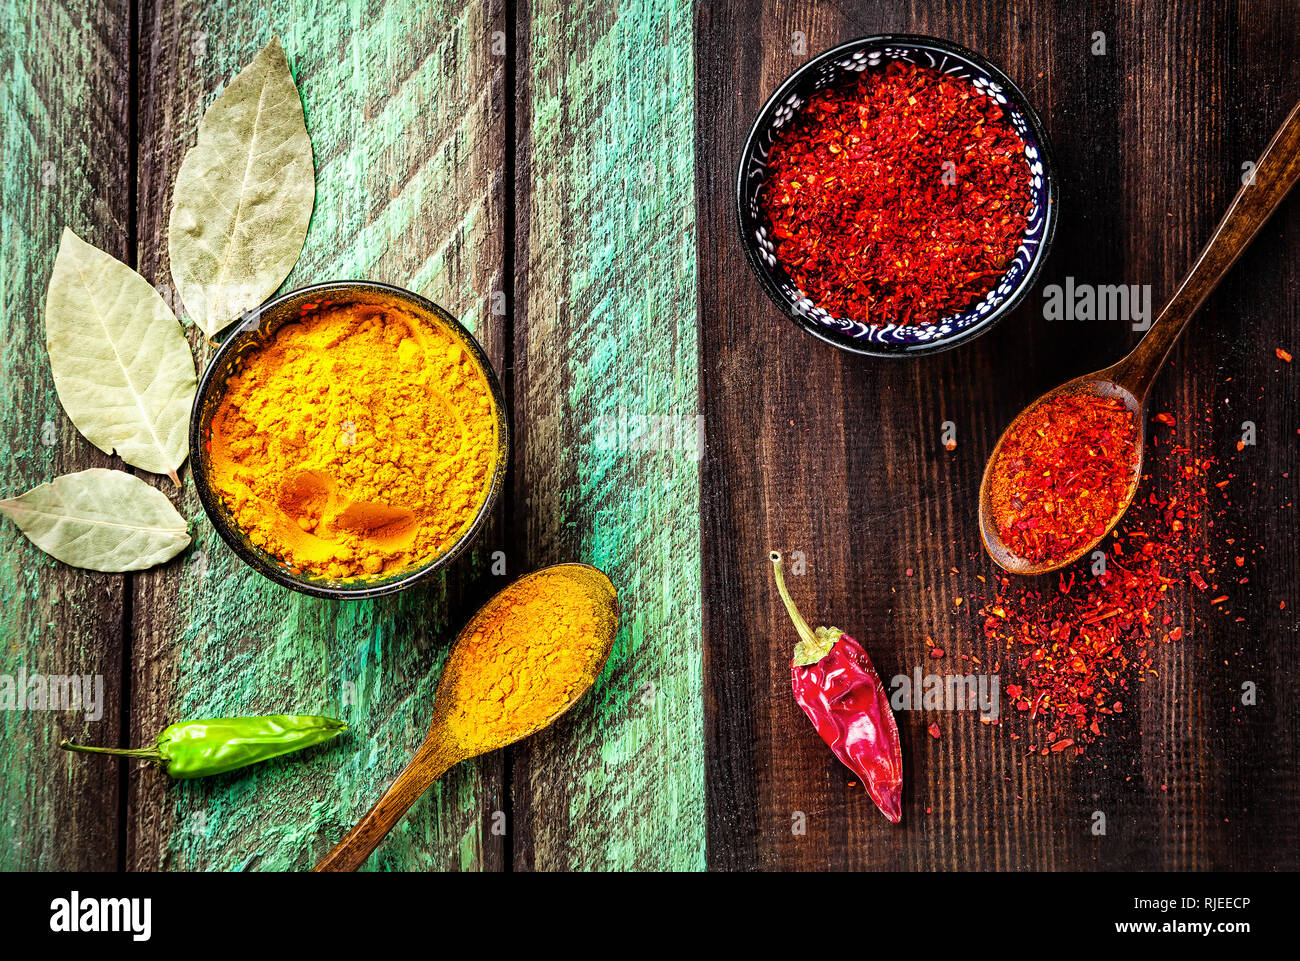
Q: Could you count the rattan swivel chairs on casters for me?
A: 0